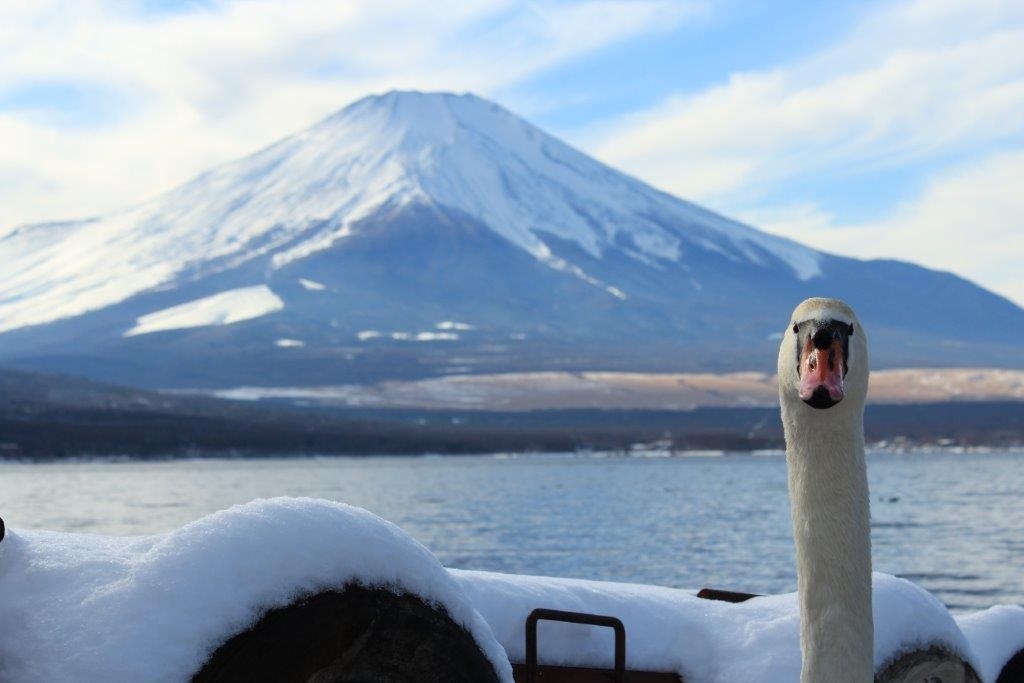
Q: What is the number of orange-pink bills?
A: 1